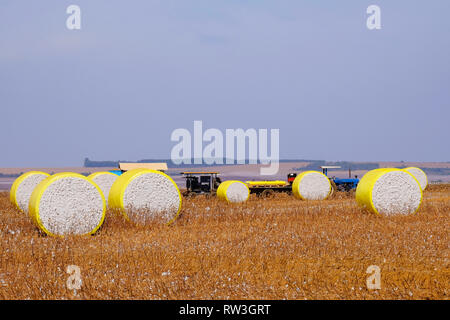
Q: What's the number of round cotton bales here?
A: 8